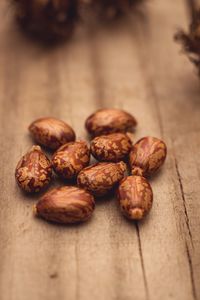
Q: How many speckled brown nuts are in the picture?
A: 9